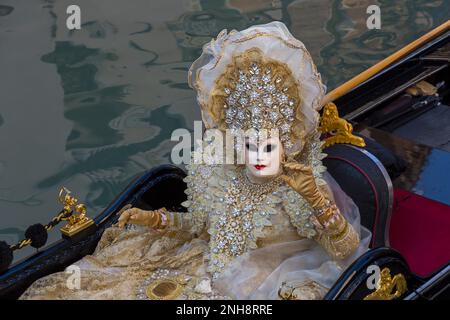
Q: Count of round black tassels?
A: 2